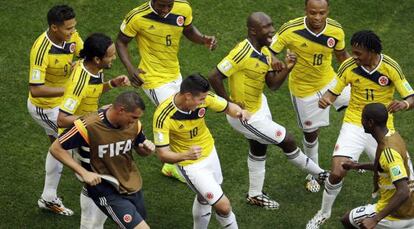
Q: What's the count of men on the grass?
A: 9